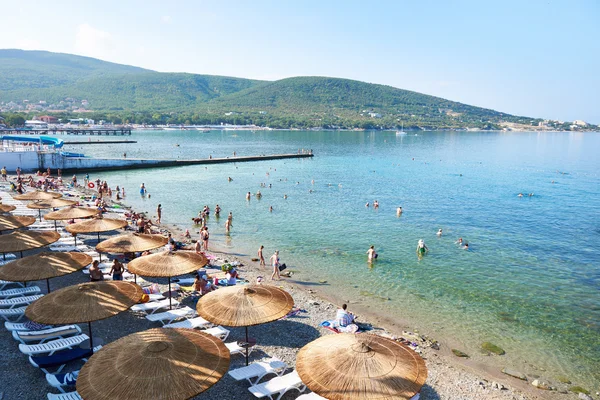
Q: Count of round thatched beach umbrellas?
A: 14